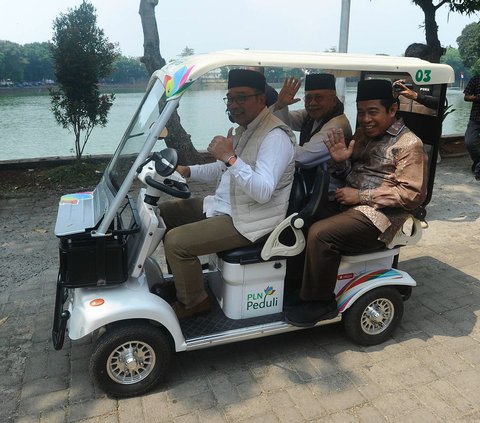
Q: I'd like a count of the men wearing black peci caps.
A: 3